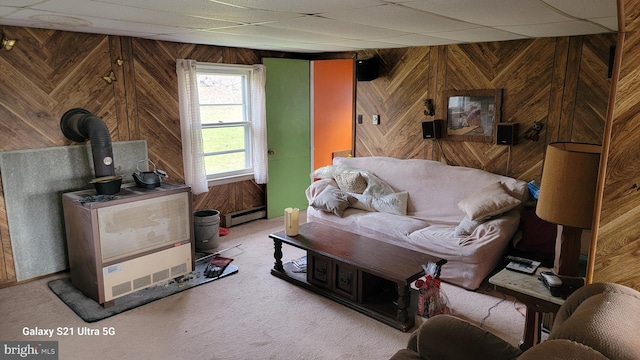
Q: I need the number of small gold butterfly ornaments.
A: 3